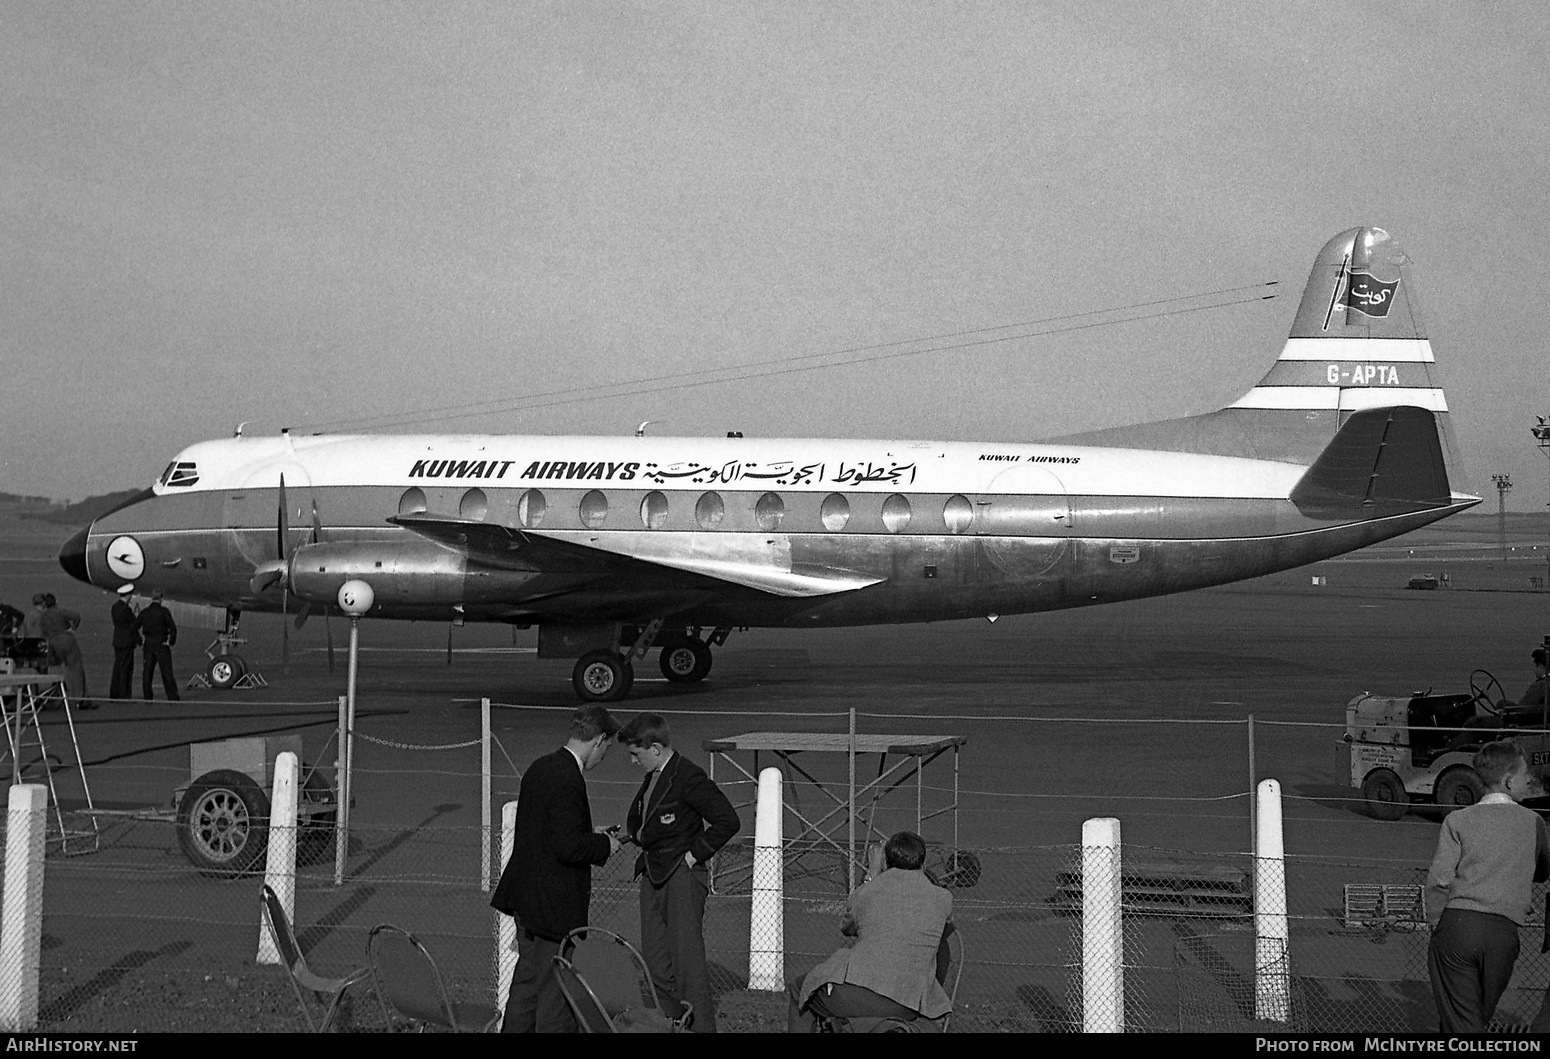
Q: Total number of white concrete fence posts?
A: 6